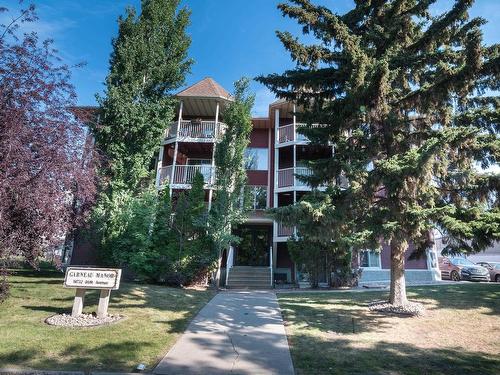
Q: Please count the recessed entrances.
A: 1